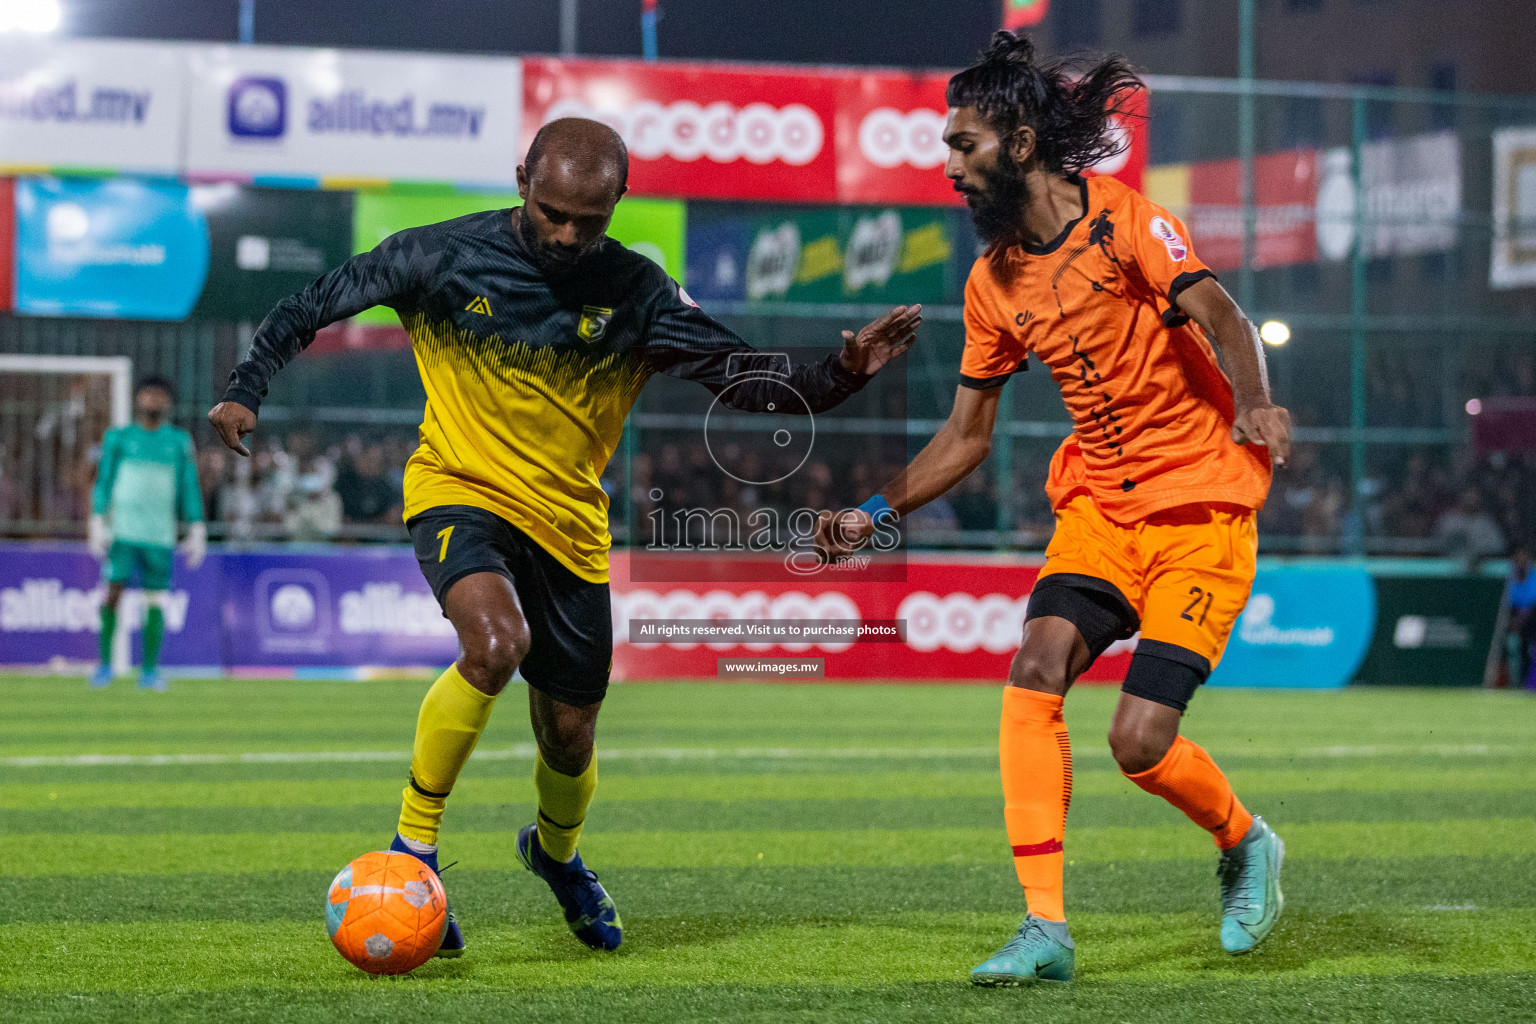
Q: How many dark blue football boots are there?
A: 2